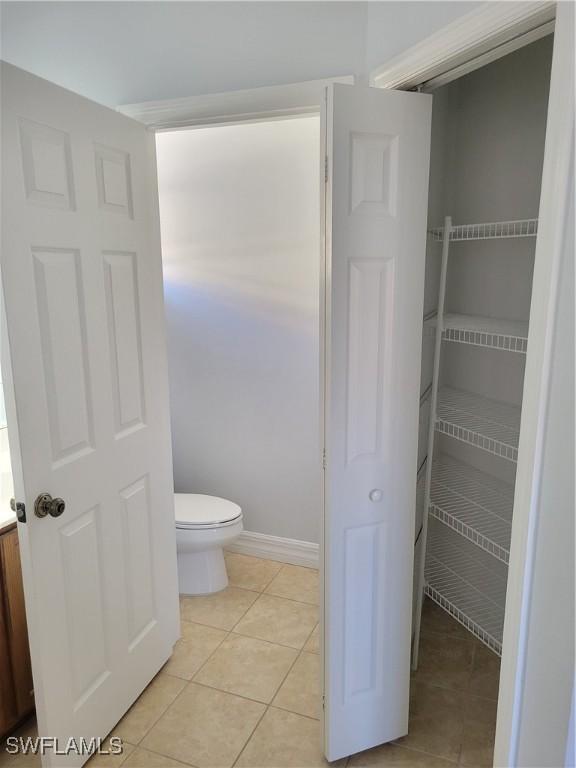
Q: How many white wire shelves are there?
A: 5